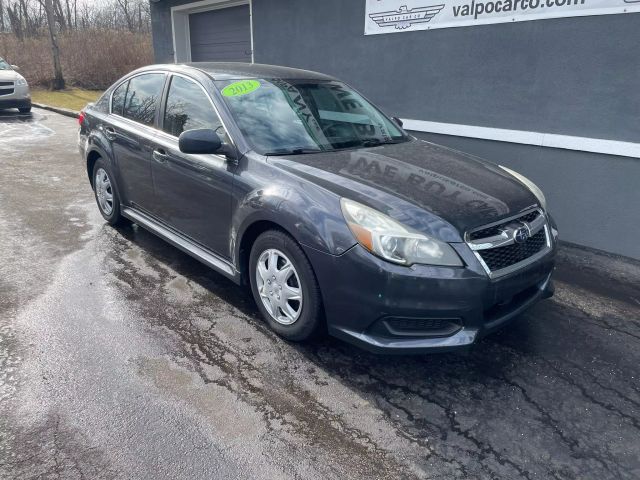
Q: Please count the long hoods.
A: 1